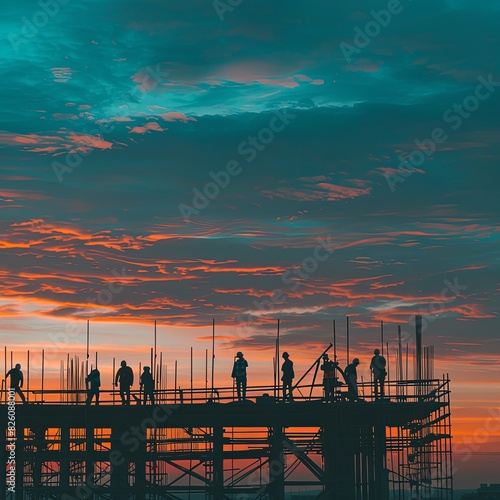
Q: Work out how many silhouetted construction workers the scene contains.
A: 9